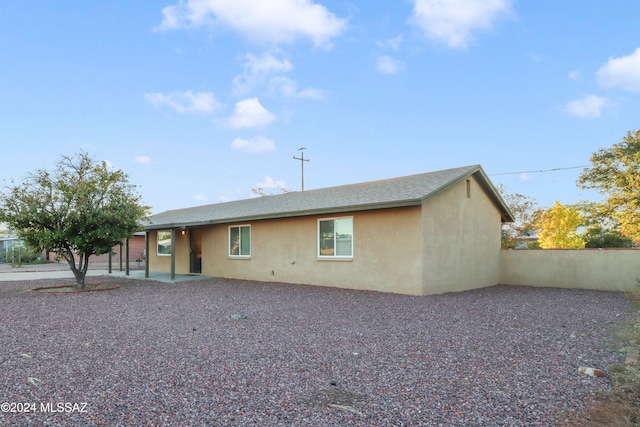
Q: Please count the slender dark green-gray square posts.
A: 5